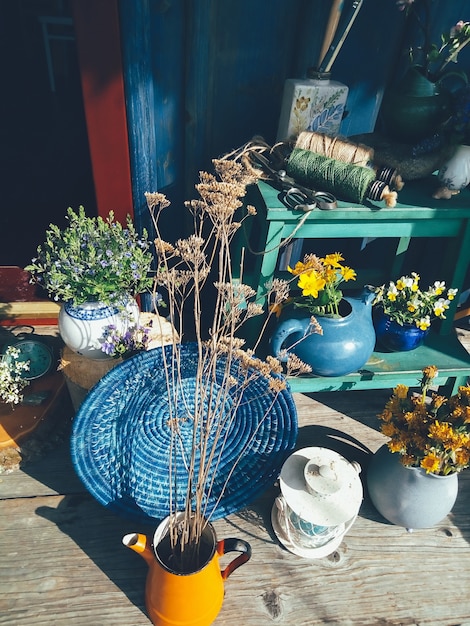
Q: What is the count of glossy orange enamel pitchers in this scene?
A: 1